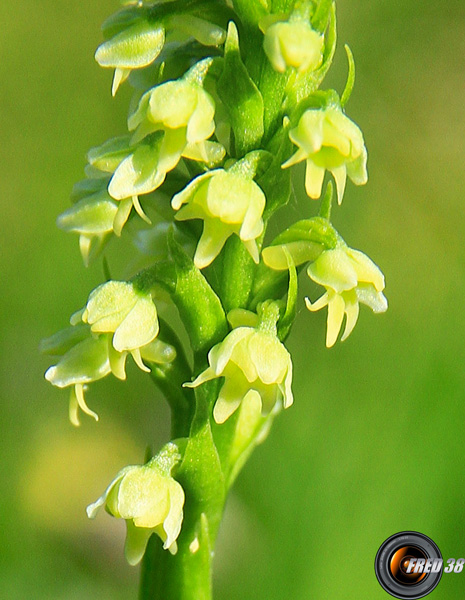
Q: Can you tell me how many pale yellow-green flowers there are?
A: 12